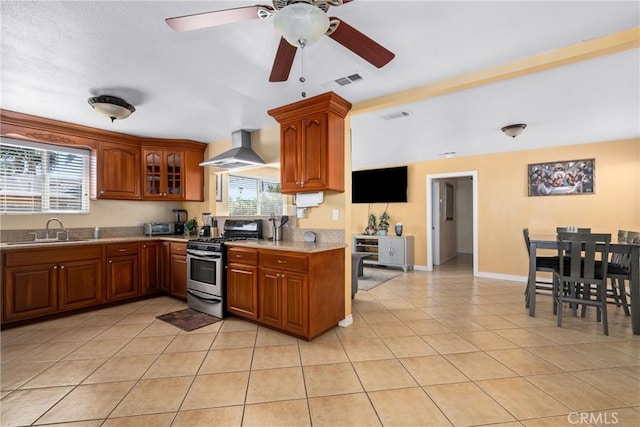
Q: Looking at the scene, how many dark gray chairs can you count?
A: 4